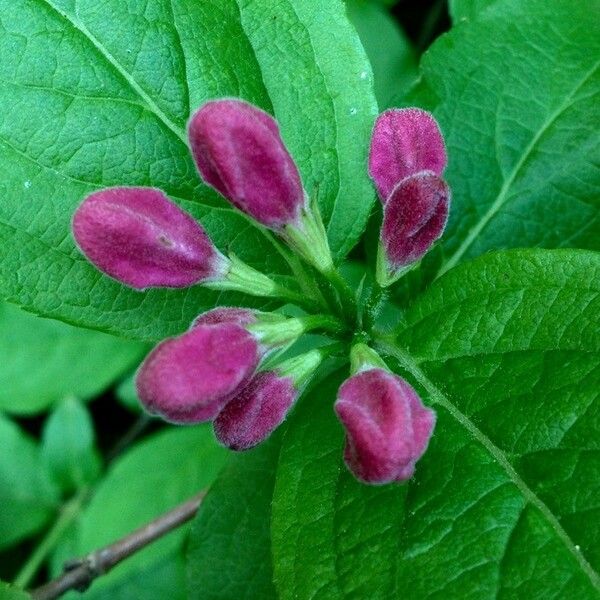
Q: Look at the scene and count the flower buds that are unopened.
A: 8